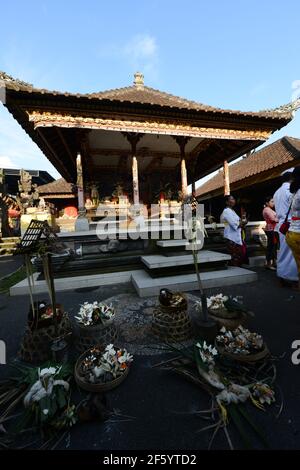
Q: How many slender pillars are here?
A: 4